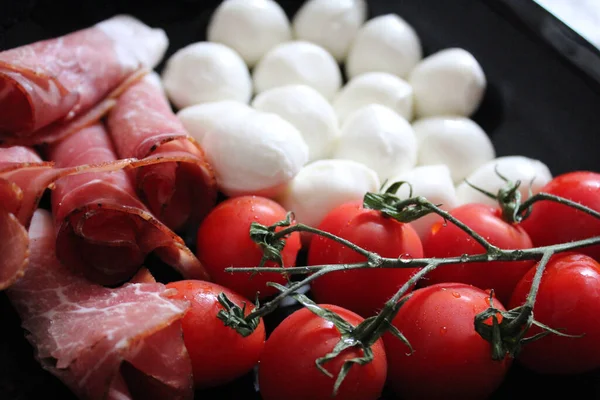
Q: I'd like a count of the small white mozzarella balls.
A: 15